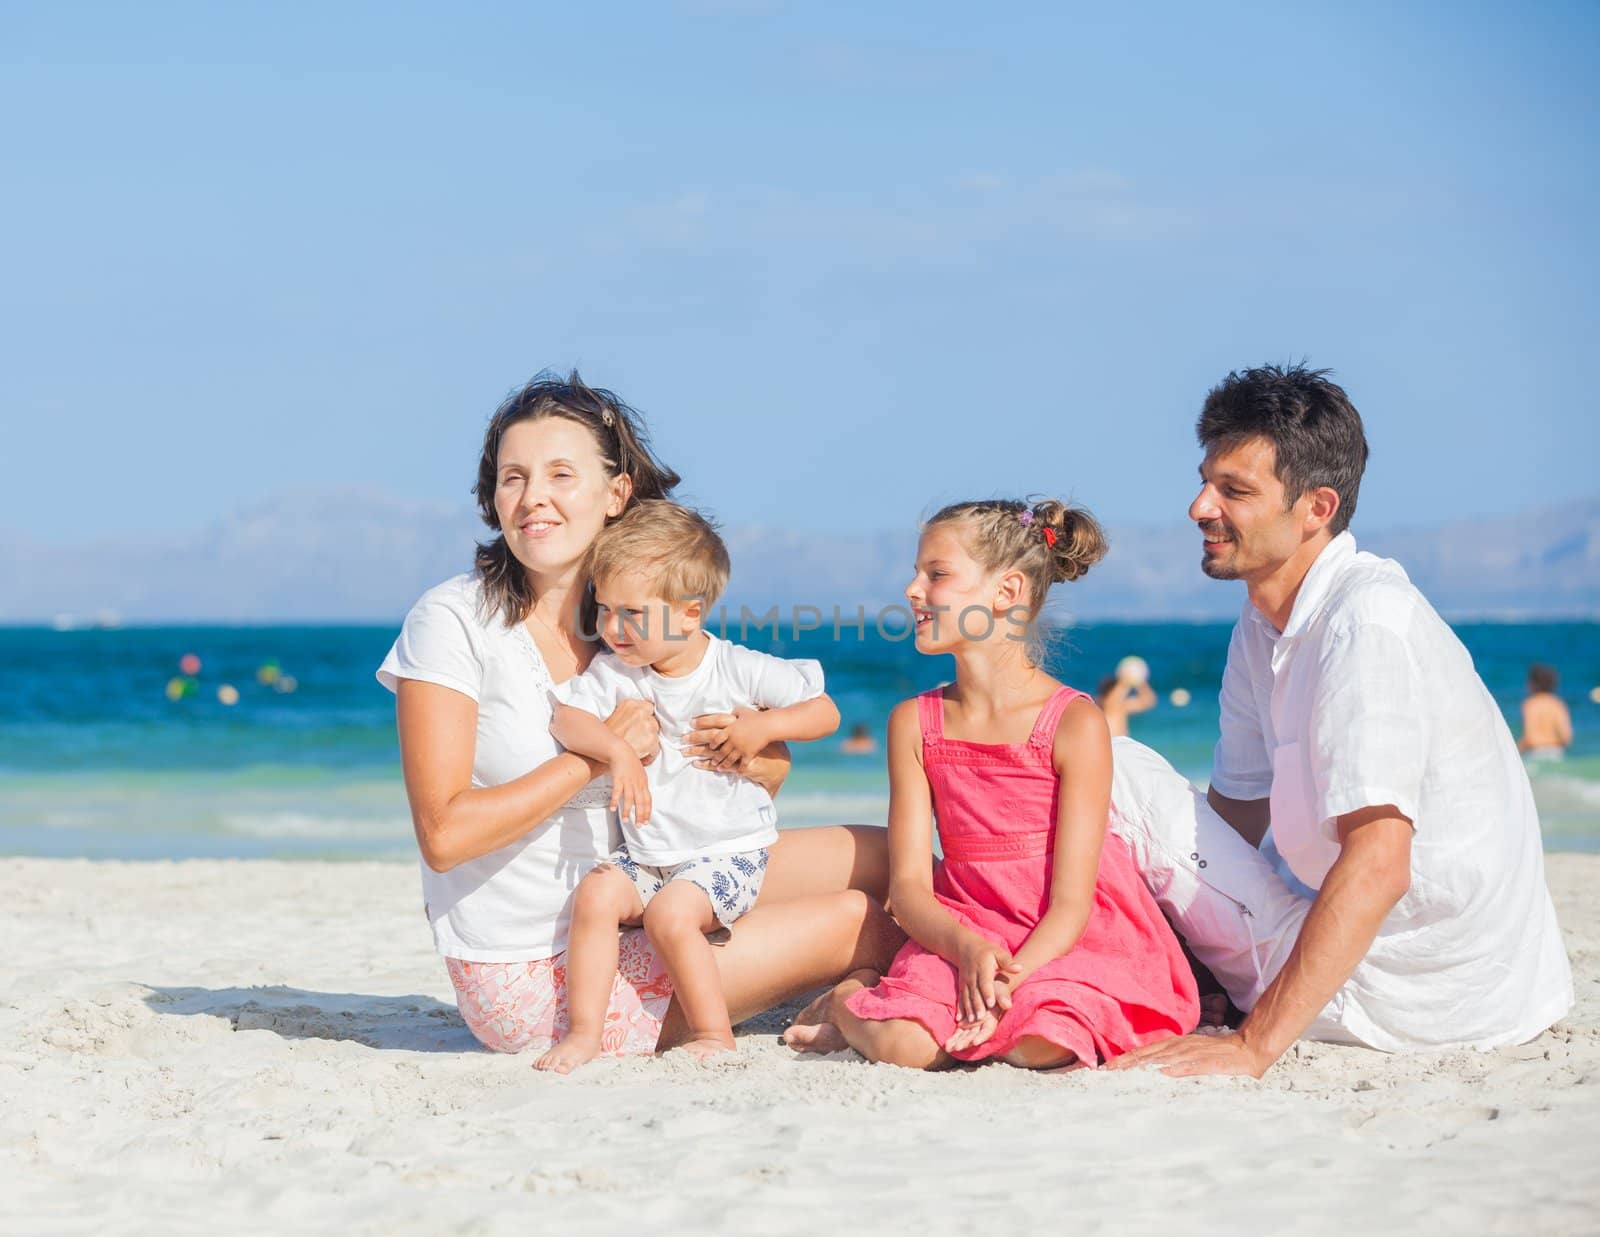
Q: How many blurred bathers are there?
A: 3